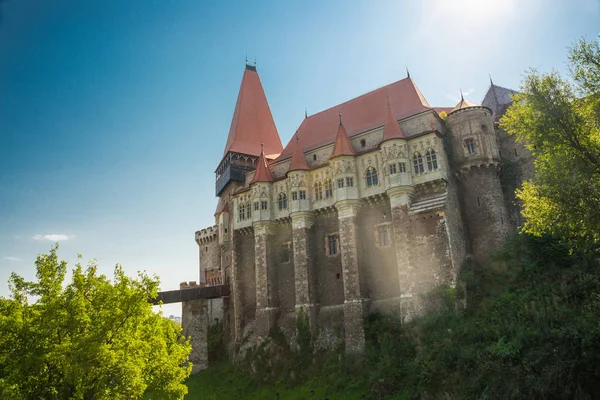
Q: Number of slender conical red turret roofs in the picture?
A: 4